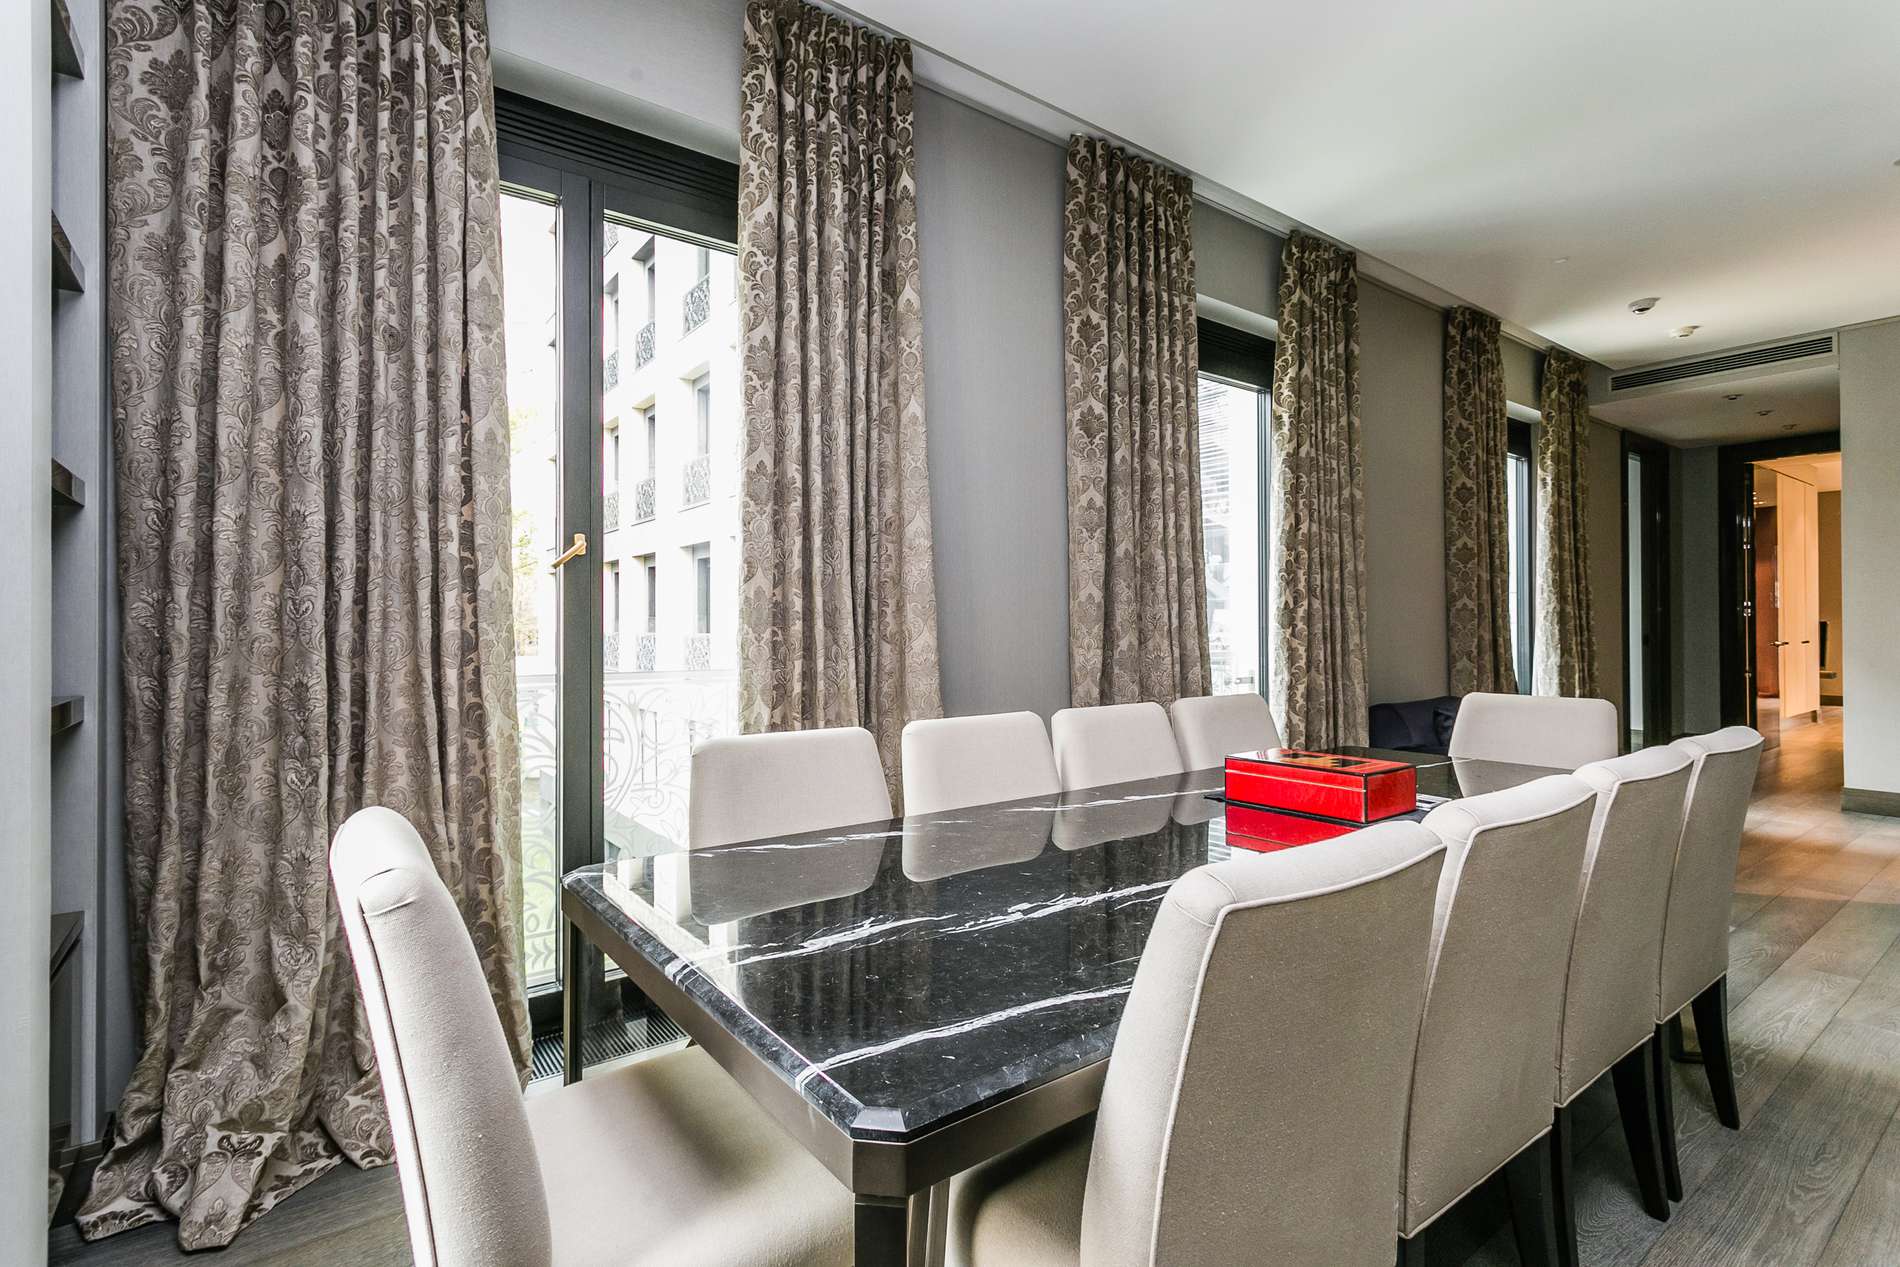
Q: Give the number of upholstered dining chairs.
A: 10